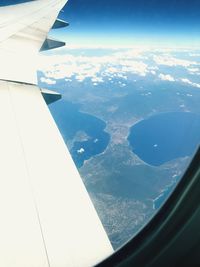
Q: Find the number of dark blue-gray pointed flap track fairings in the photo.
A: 3